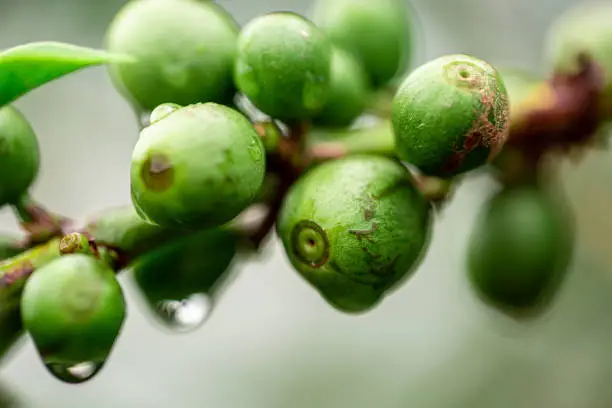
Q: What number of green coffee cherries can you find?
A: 12